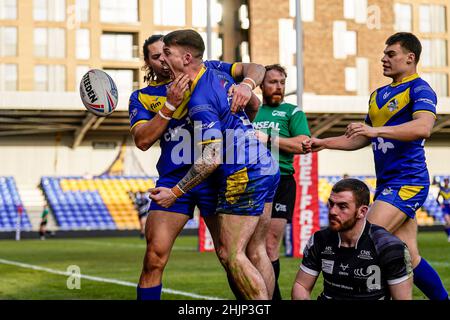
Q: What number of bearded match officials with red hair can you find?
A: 1